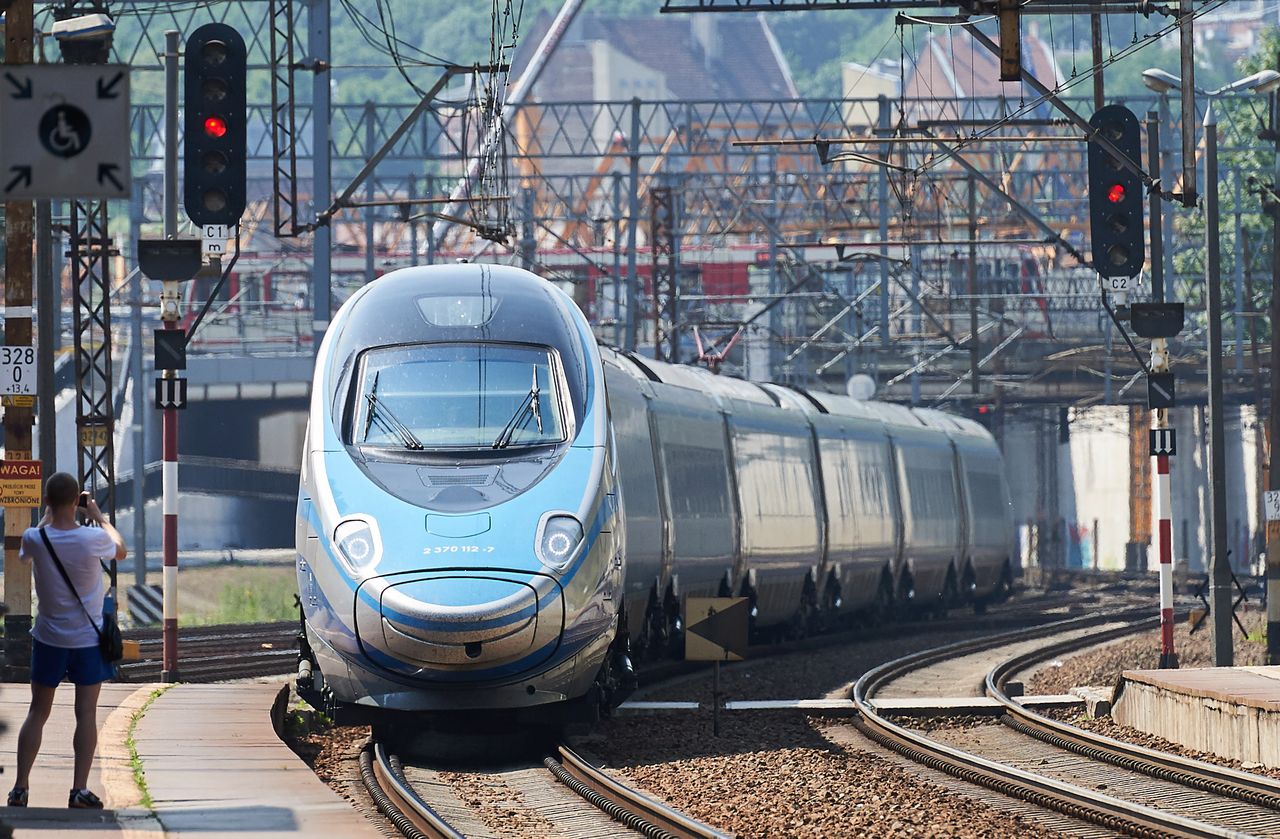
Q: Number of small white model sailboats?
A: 0